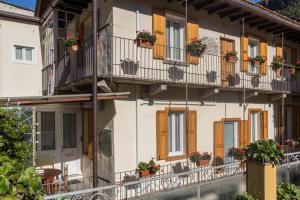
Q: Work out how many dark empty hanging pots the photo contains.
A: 0